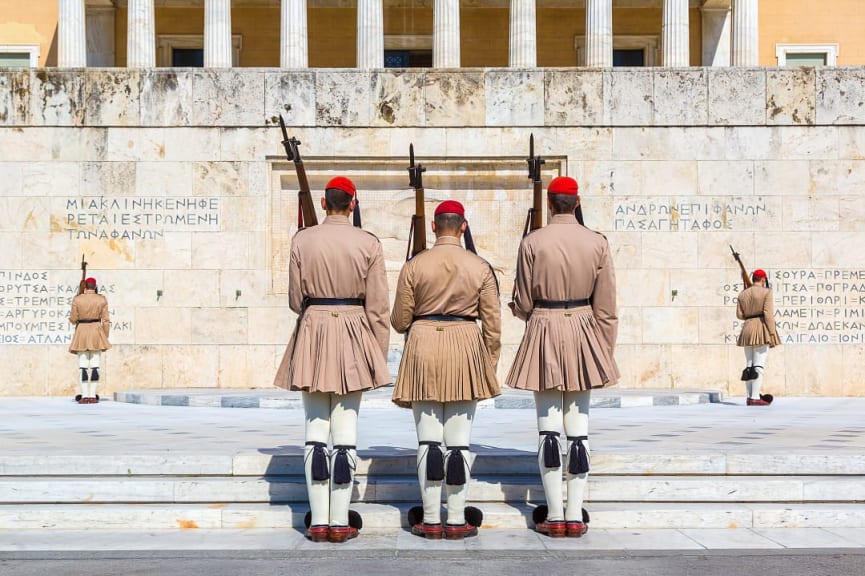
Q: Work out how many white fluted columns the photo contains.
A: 10